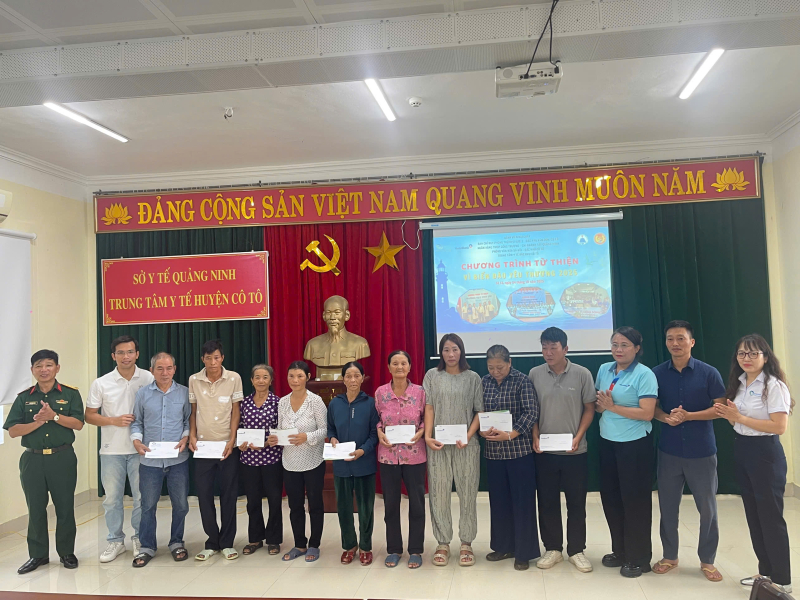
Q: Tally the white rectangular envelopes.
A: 9